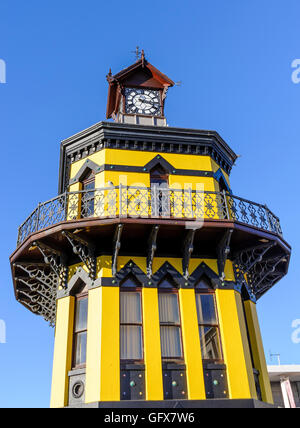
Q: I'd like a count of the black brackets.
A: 13